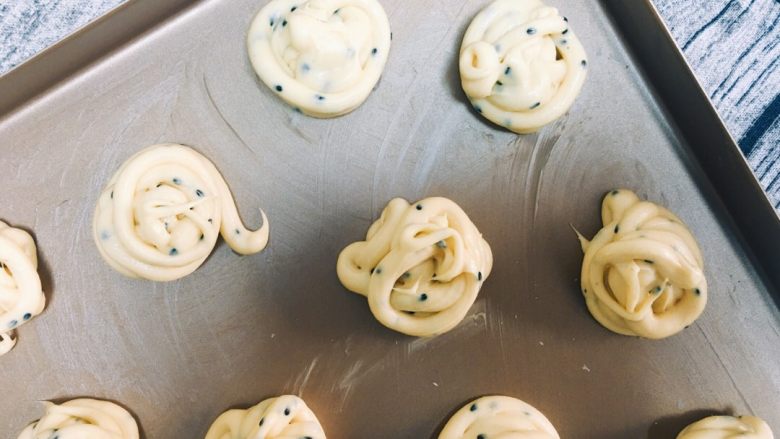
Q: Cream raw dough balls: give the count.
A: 10